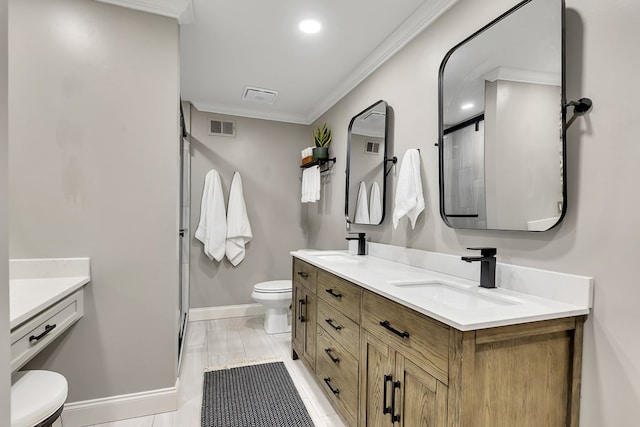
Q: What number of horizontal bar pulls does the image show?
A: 7